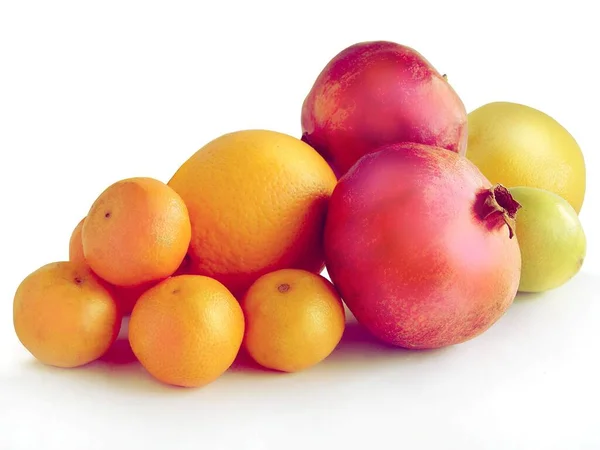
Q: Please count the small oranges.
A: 5